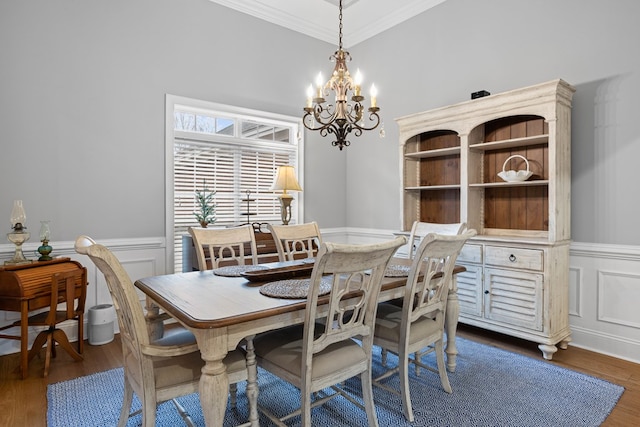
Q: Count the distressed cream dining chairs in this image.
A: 6